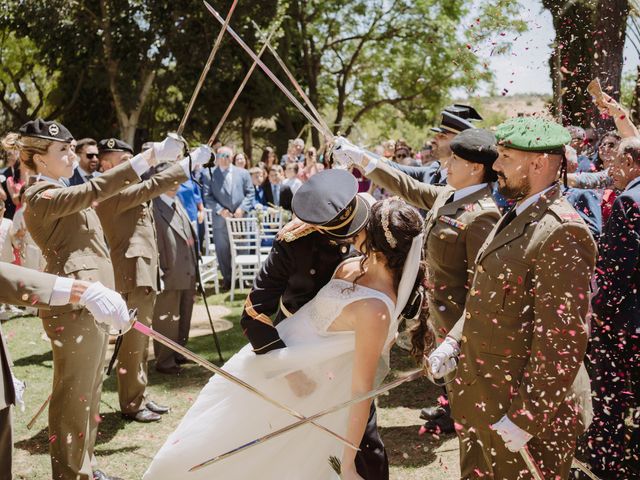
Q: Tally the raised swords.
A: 4